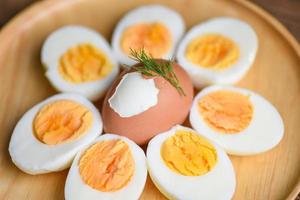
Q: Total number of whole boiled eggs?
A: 1